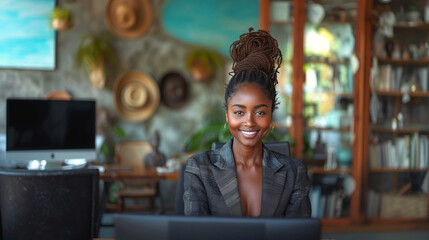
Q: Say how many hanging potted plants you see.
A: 3